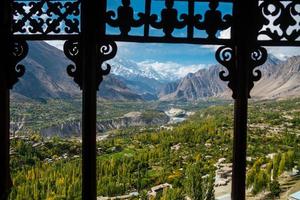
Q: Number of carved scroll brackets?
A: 5